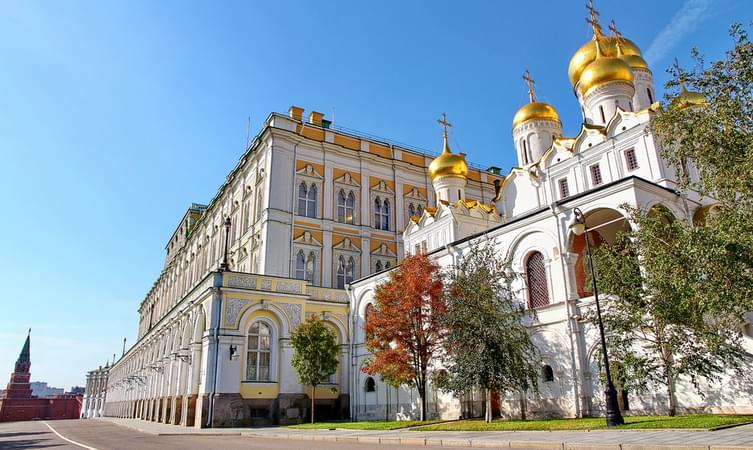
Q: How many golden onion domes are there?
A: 6